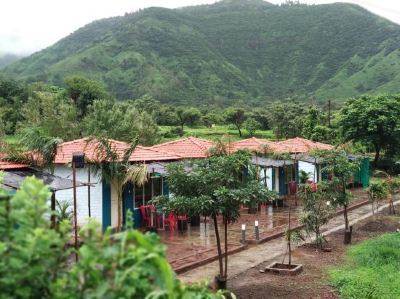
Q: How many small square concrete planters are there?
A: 1